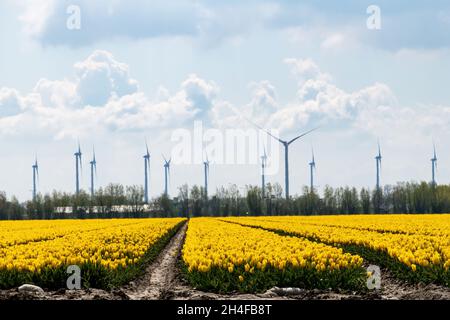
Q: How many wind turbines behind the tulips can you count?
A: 11